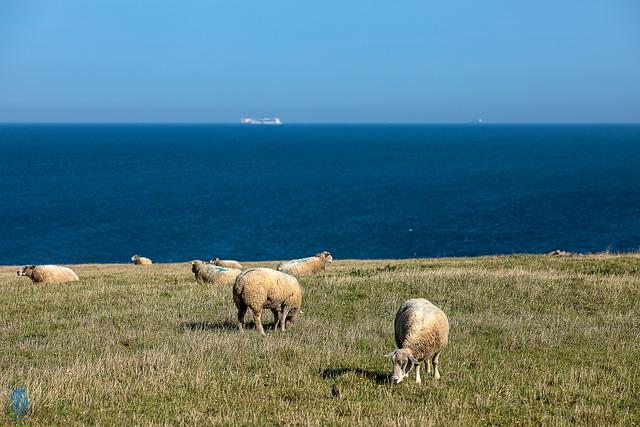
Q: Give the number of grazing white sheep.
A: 2